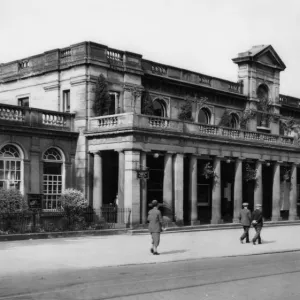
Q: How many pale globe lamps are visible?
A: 3